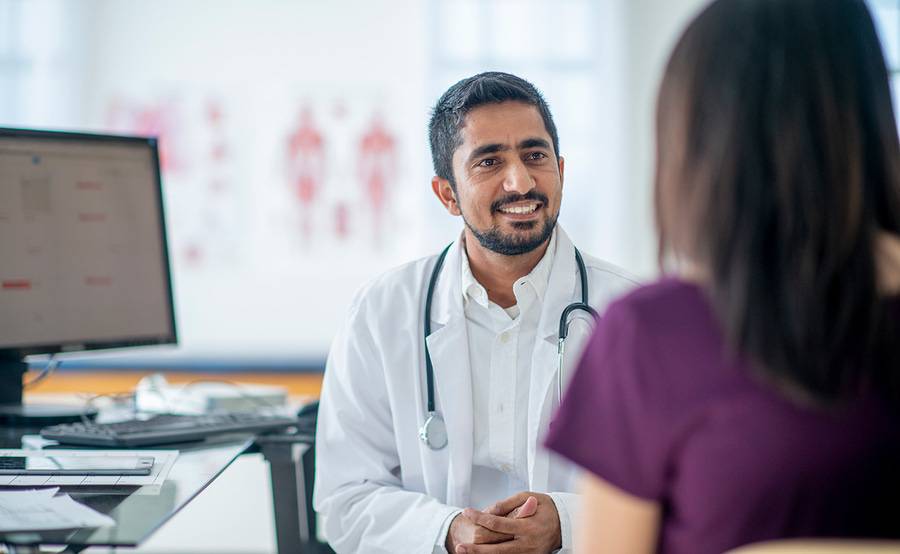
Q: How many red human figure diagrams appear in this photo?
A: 2